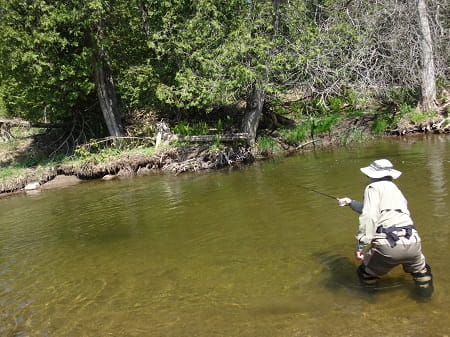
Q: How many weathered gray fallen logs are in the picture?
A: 1